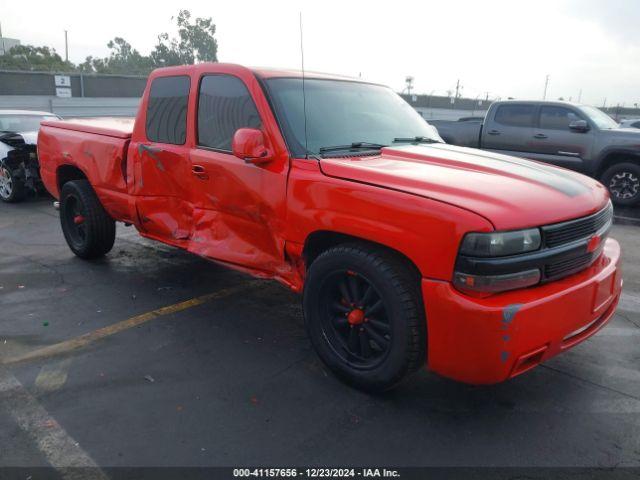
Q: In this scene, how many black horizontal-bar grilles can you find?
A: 2